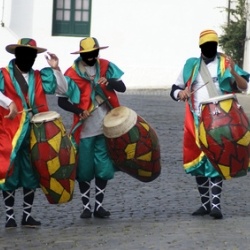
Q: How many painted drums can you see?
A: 3